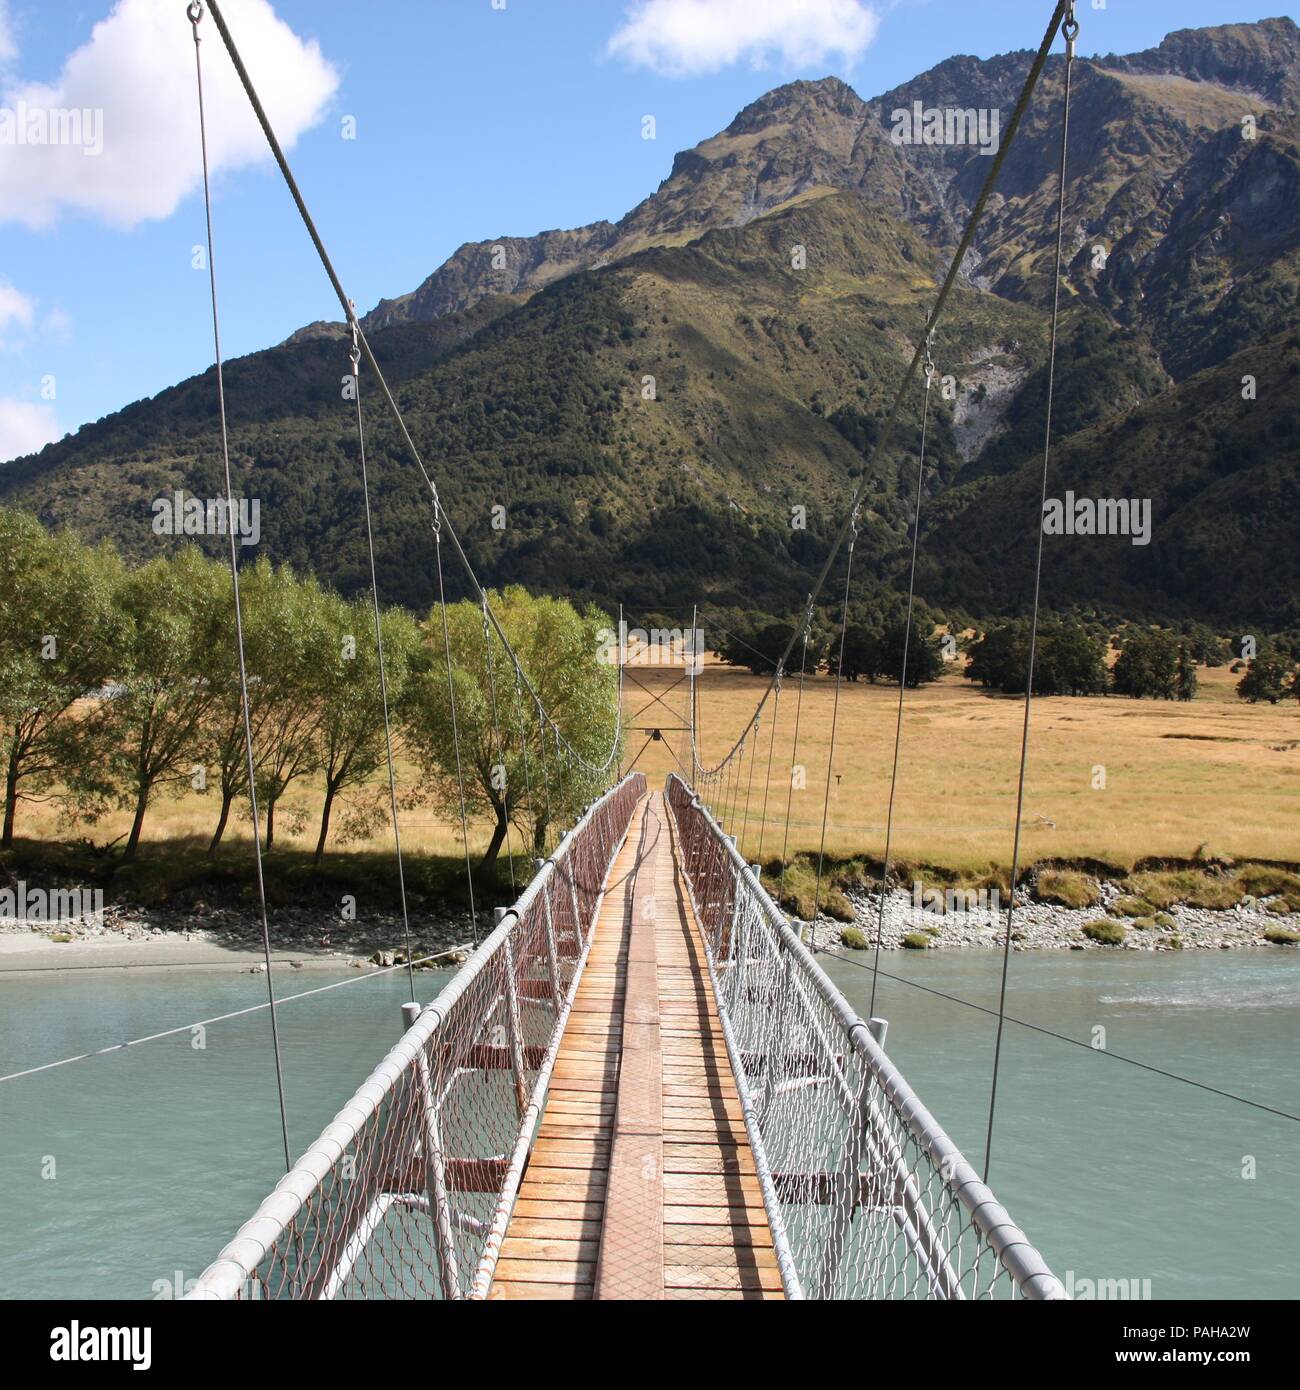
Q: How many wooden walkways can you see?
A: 1